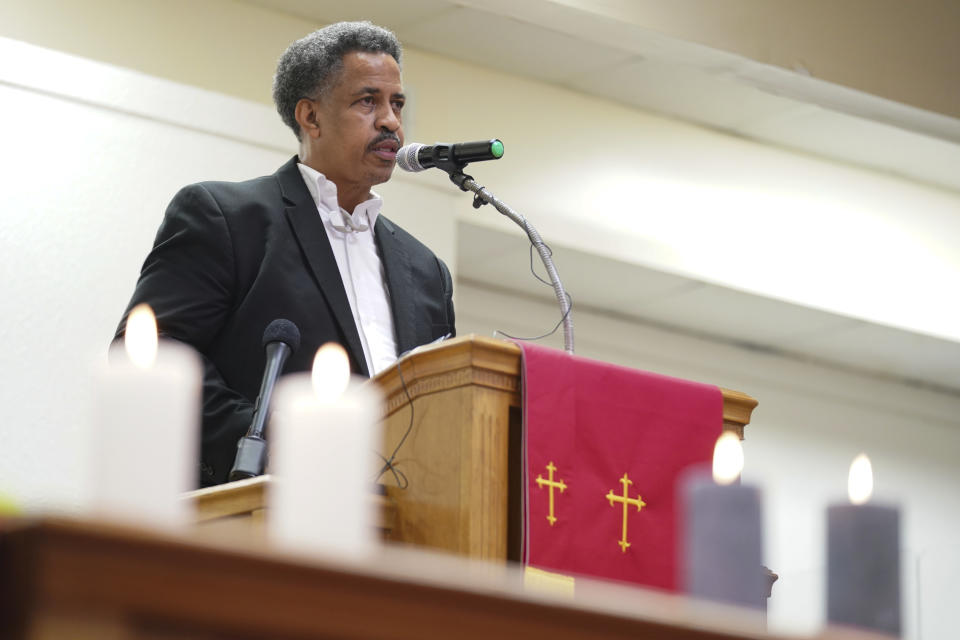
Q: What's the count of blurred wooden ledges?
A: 1